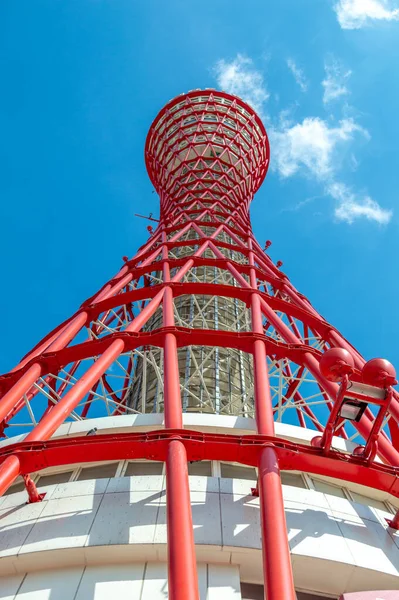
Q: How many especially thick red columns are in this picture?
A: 2